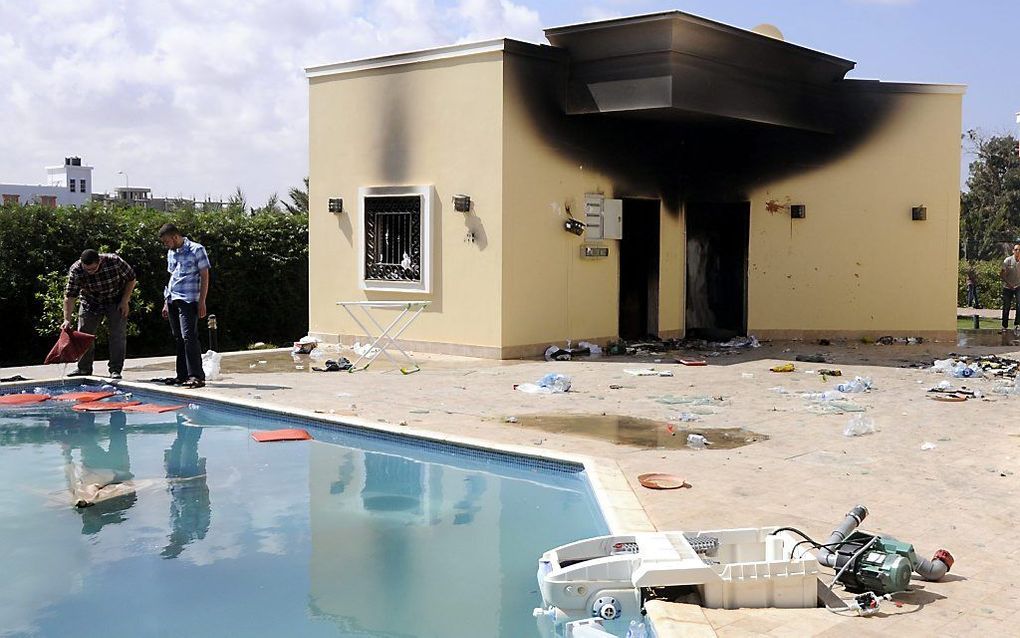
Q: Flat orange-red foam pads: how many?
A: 5